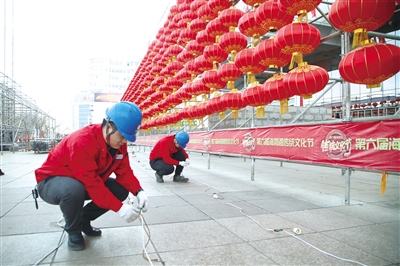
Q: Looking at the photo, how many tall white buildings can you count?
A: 1